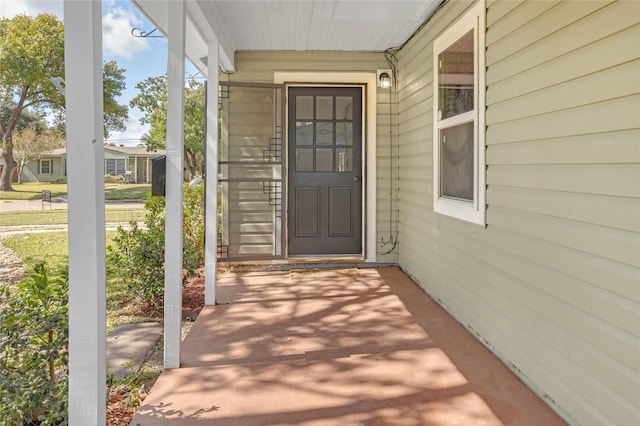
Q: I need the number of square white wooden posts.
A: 3